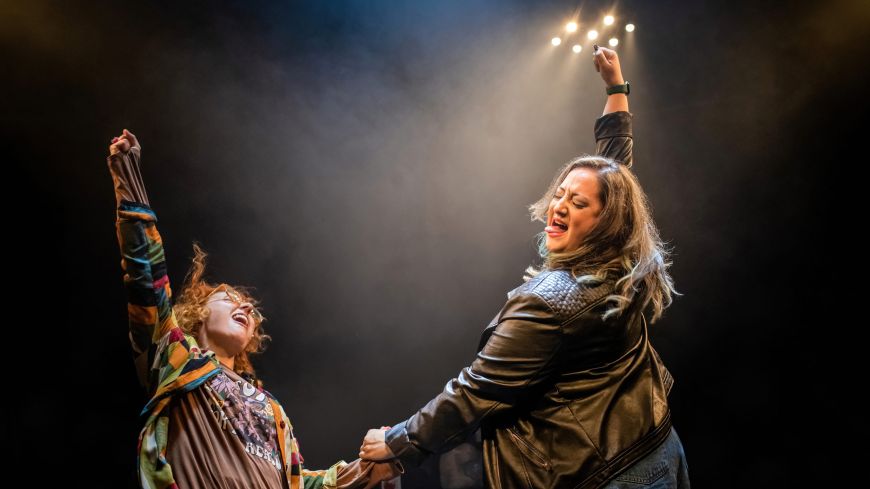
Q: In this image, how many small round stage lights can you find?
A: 7